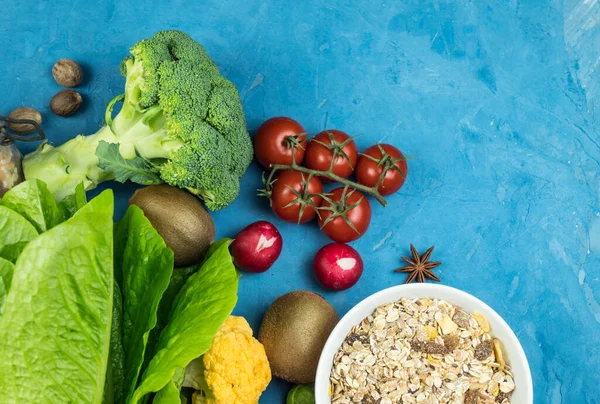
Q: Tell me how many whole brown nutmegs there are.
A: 3